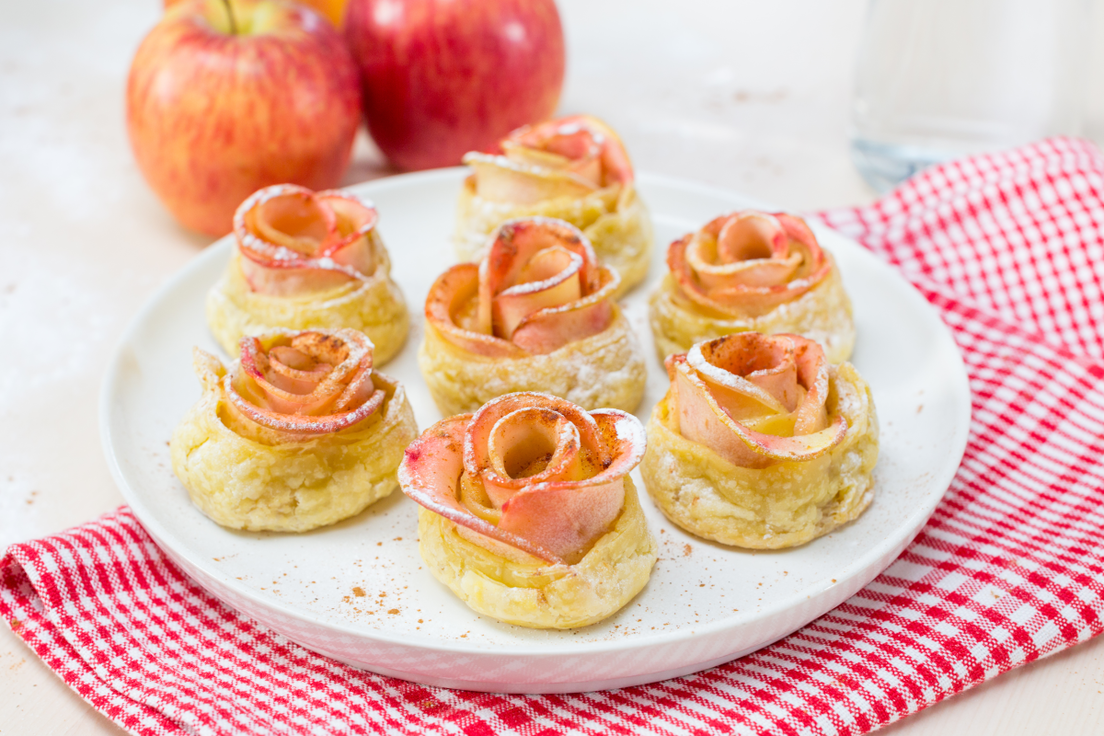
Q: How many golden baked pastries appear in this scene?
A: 7